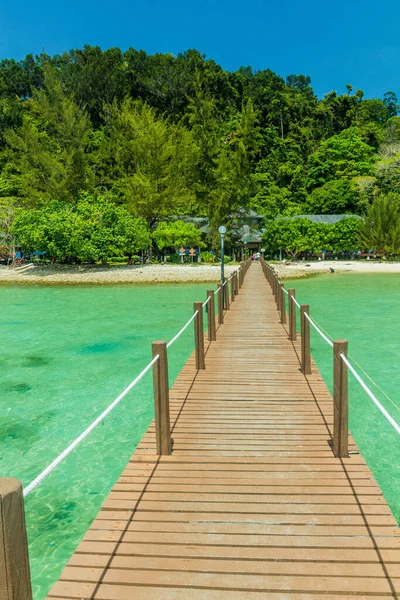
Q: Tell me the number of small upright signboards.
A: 2